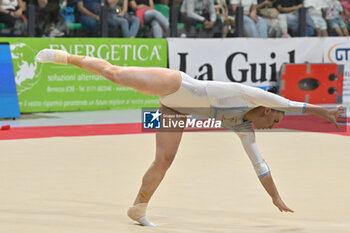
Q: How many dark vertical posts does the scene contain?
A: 5